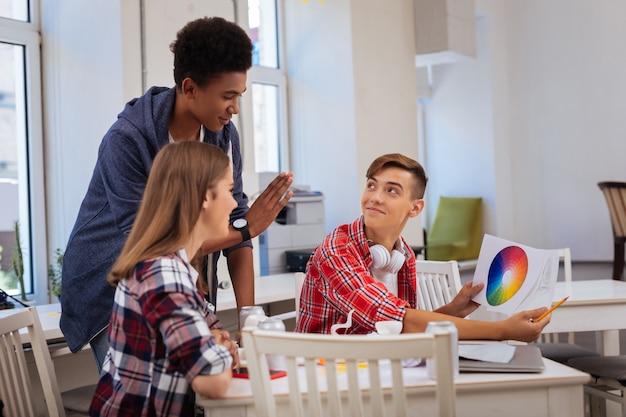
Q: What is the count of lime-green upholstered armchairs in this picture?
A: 1